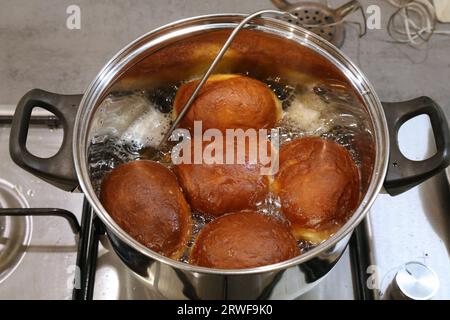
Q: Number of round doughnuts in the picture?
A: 5